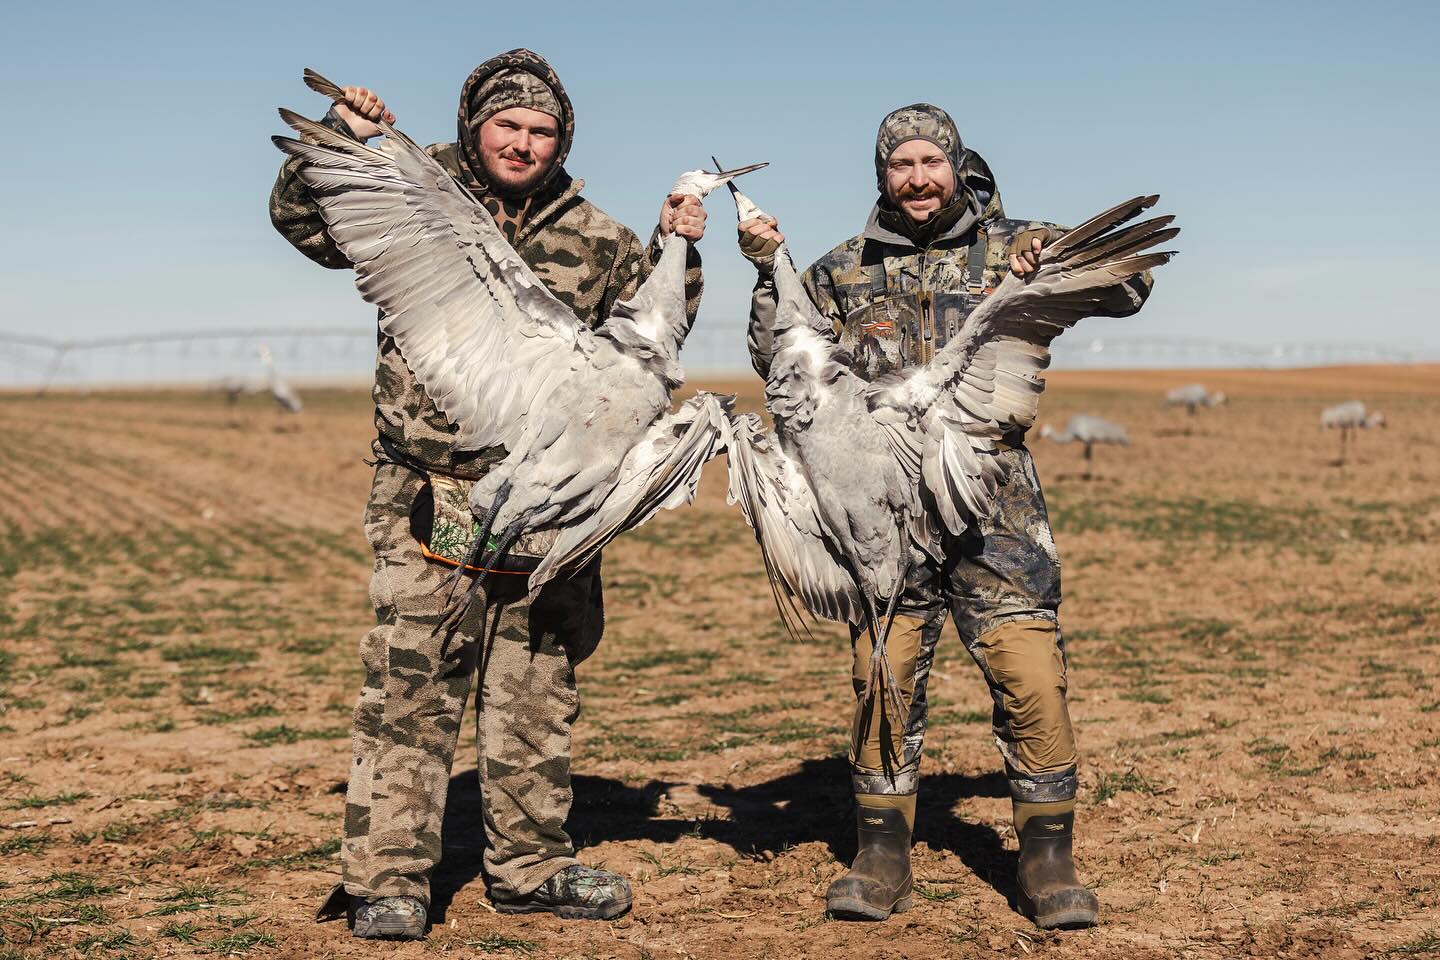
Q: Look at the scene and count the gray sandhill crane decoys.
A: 5